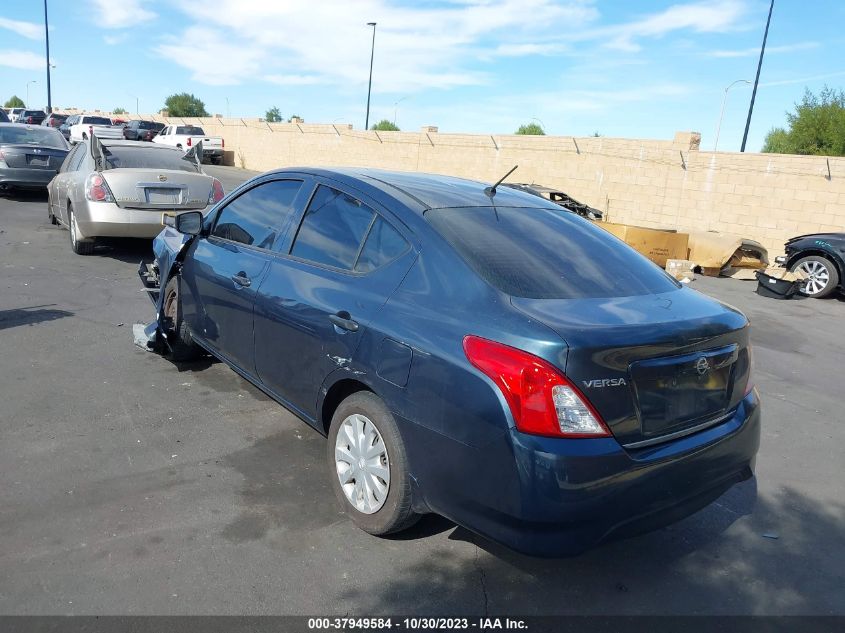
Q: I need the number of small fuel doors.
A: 1